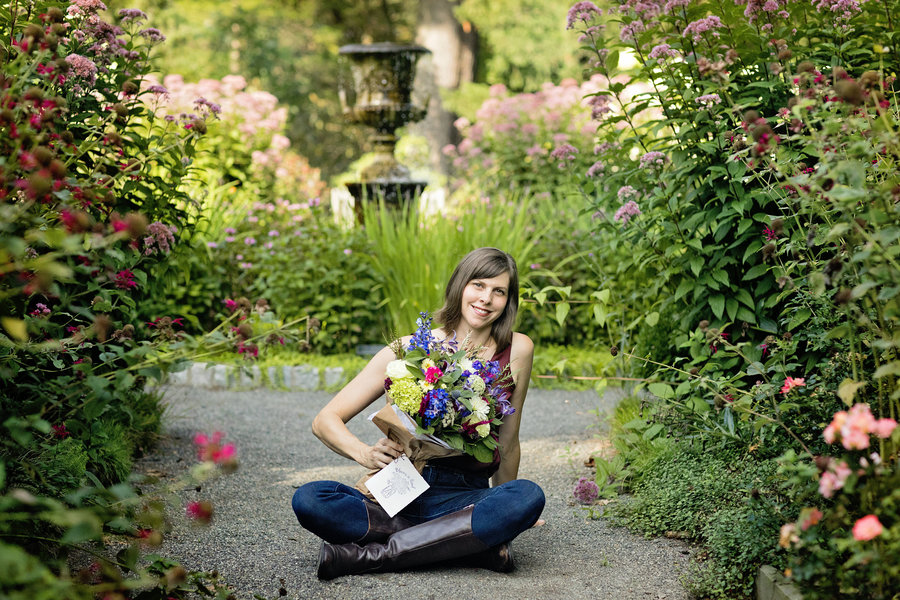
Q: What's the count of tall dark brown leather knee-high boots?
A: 2